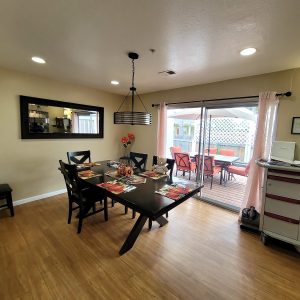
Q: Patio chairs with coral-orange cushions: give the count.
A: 6